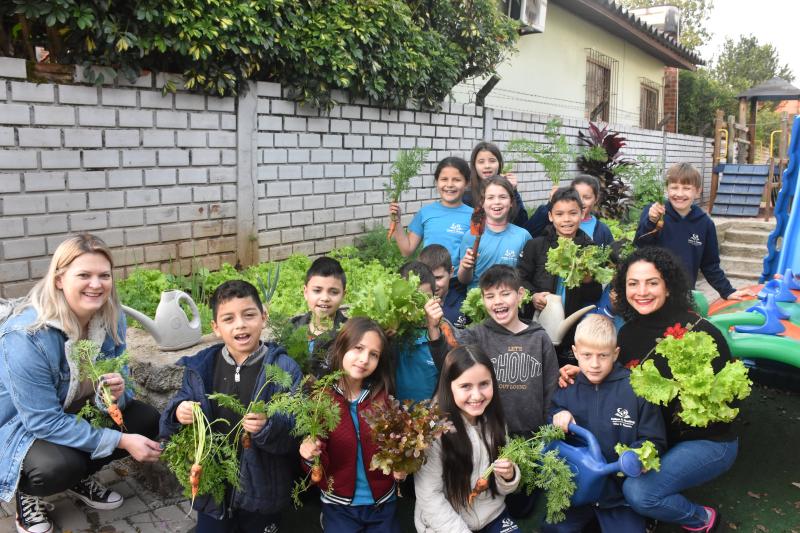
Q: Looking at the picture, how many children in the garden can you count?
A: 14